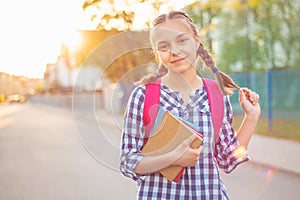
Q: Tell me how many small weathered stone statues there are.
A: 0